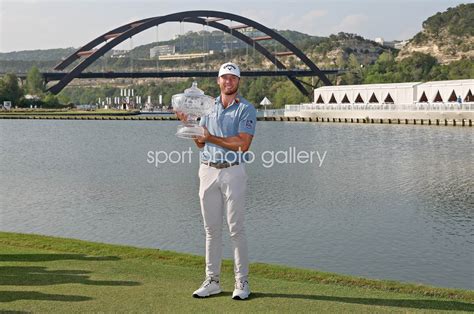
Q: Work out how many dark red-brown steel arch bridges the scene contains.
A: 1